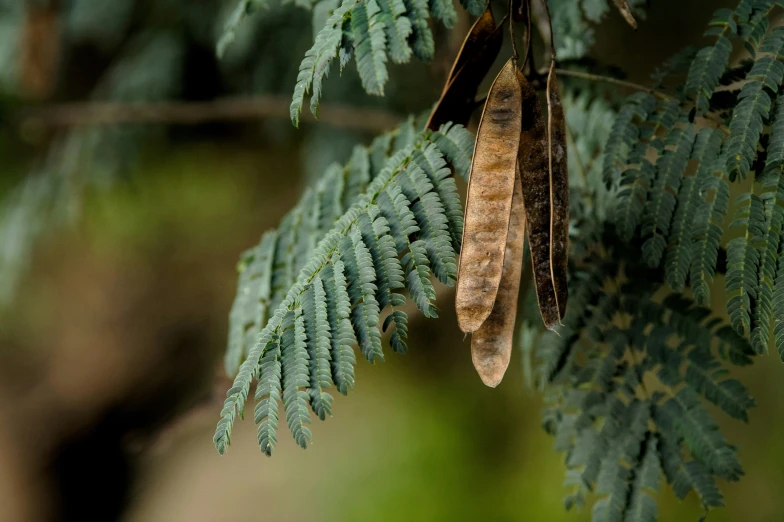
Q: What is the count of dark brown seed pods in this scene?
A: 3